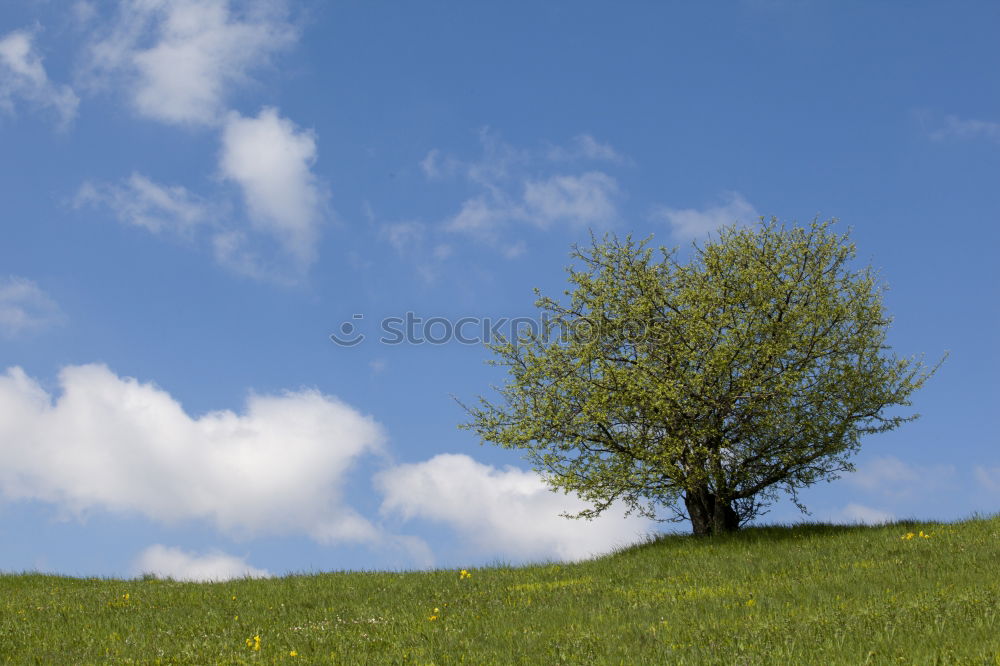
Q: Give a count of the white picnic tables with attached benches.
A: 0